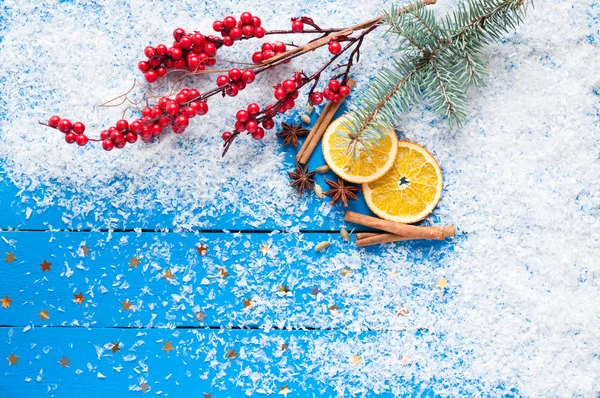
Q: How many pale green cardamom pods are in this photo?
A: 6